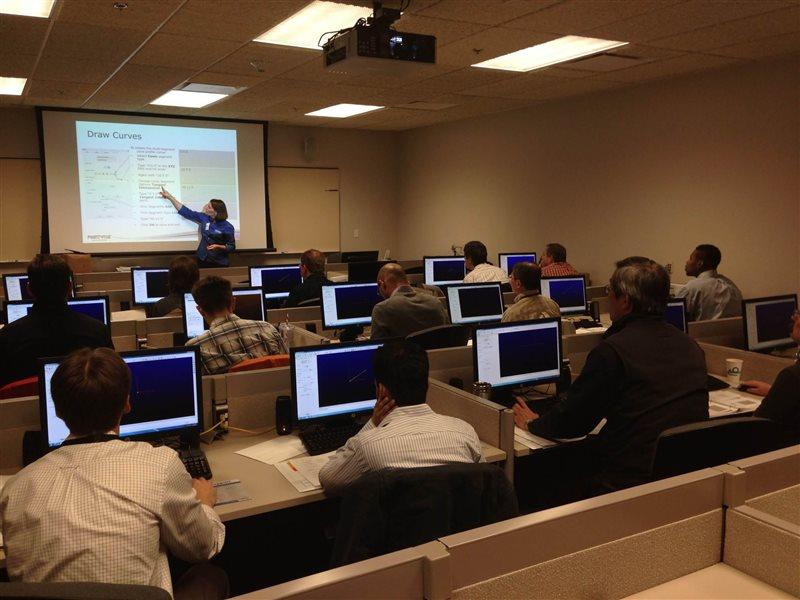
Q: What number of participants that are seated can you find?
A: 13